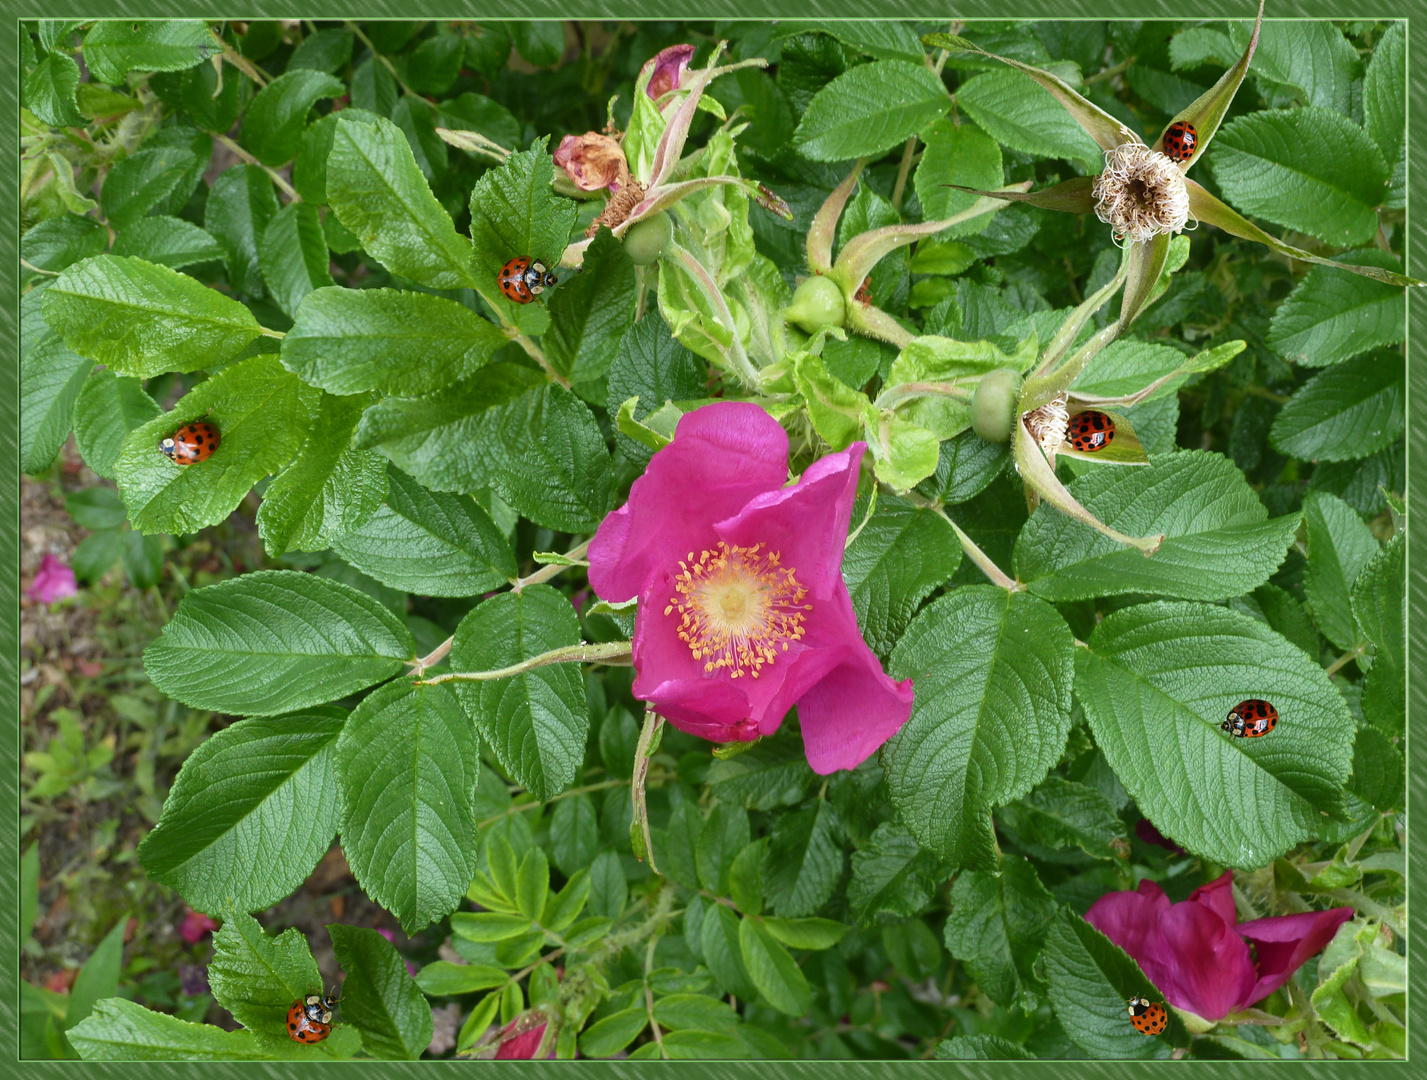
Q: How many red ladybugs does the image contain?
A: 7